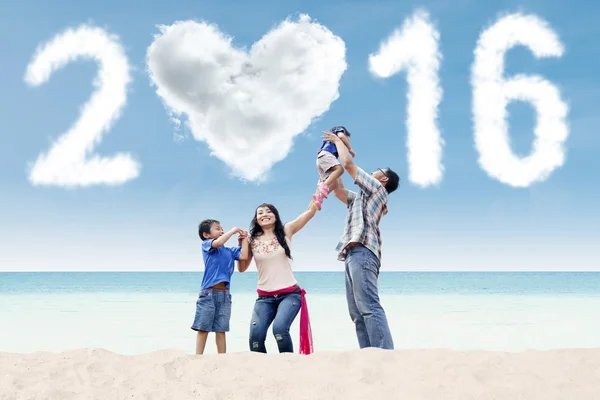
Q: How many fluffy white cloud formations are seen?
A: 4